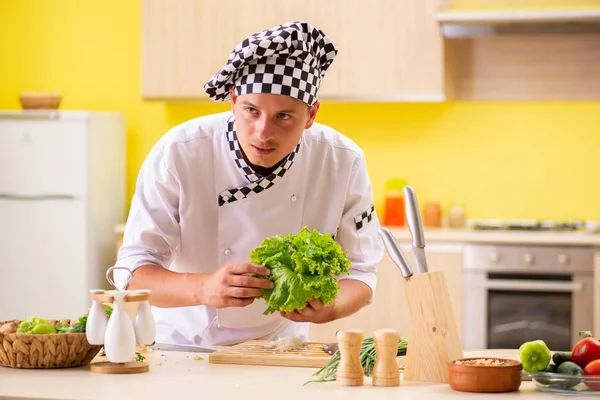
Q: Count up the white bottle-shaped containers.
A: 3